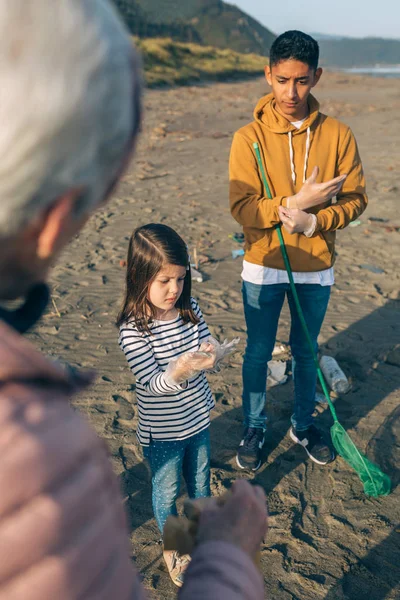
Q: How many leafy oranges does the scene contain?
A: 0